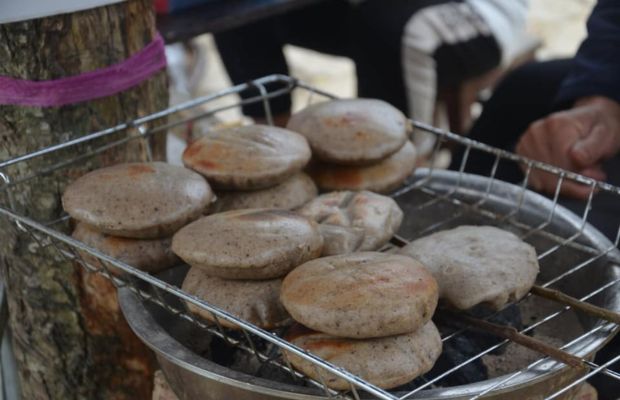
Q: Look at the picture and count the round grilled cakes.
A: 12